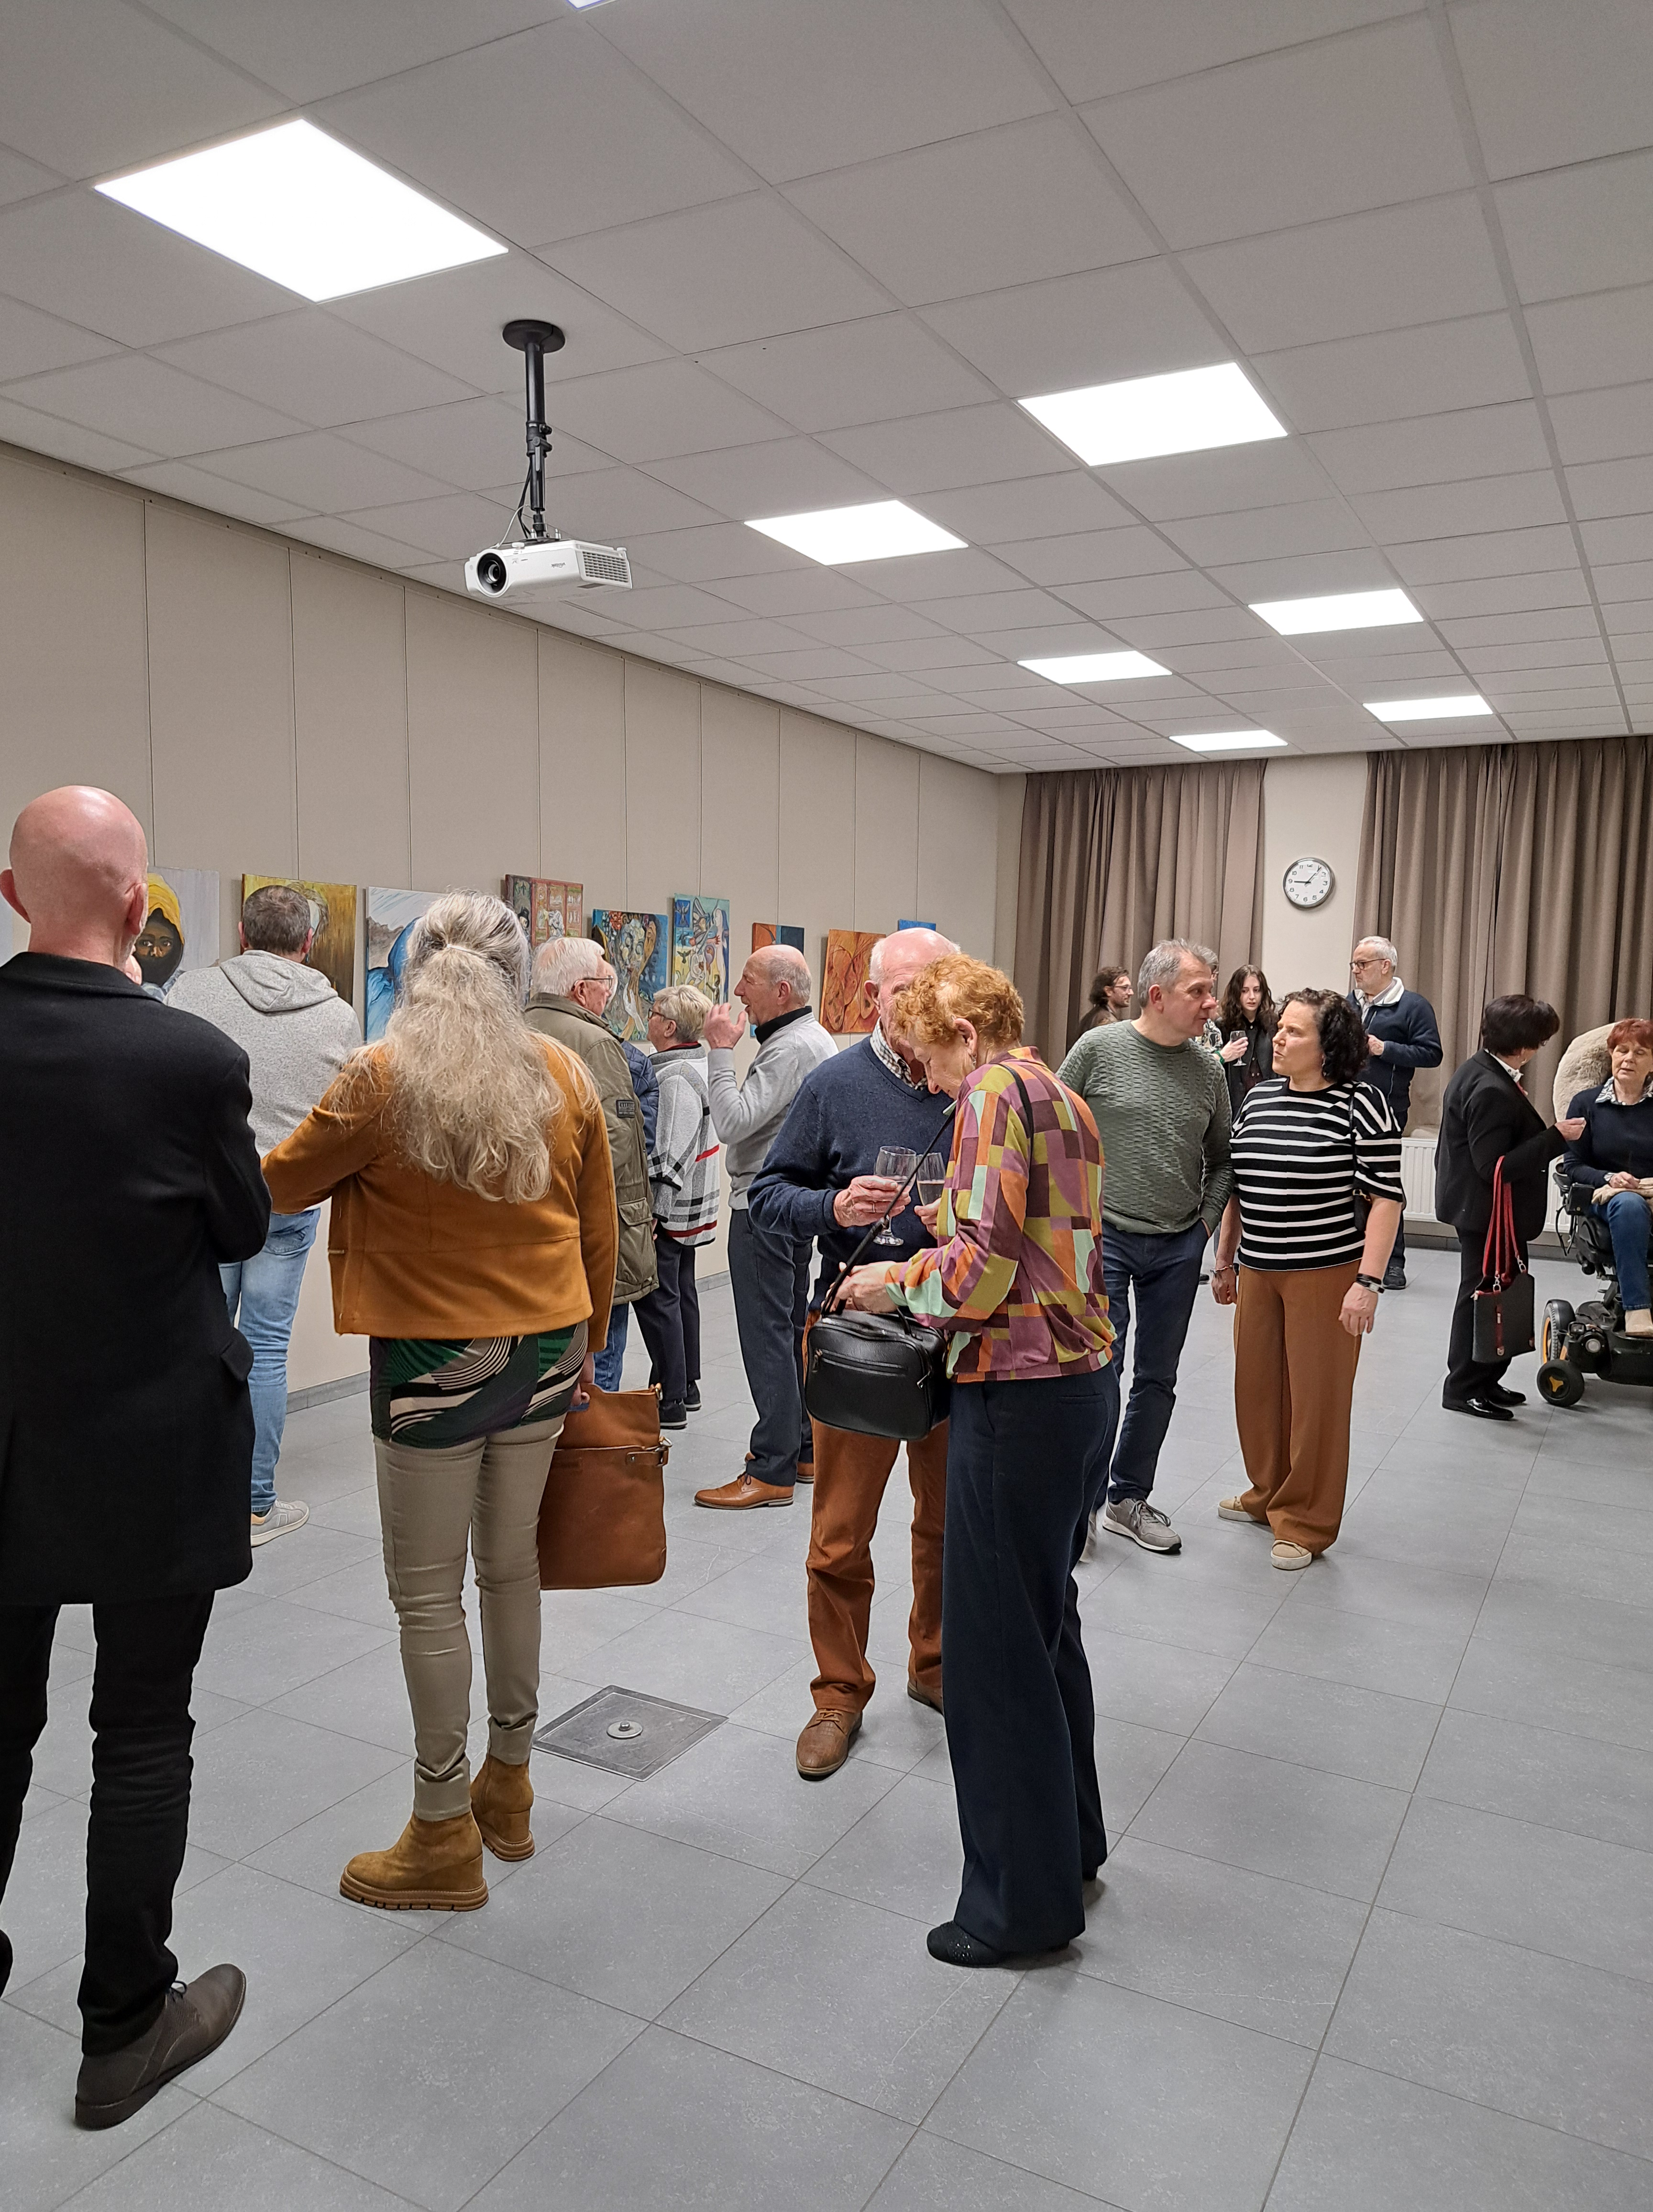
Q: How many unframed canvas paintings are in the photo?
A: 9